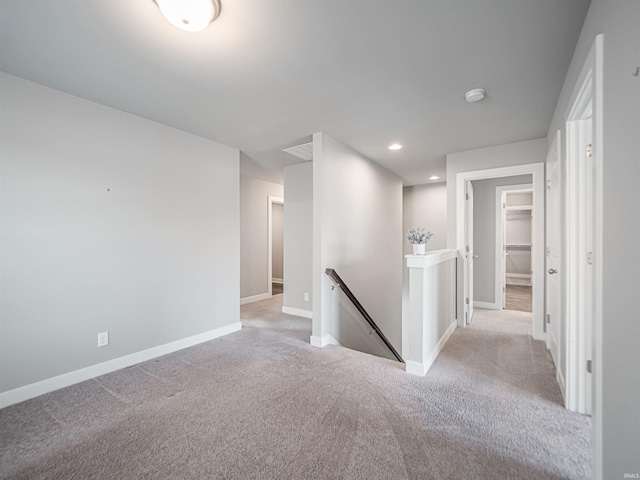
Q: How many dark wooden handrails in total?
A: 1